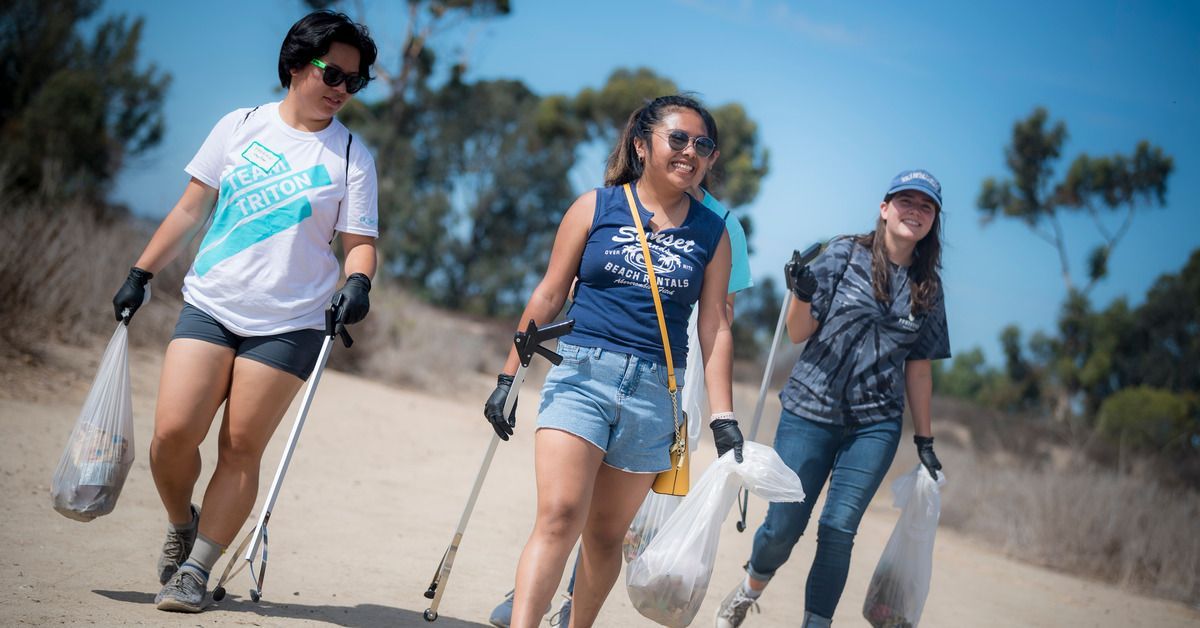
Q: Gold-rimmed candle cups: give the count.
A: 0